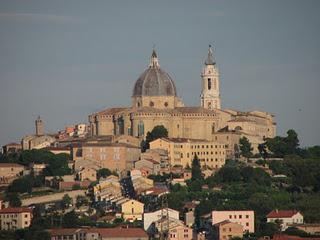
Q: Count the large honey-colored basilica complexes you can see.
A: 1